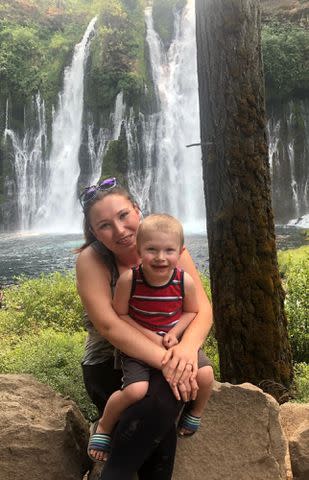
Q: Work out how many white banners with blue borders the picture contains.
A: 0